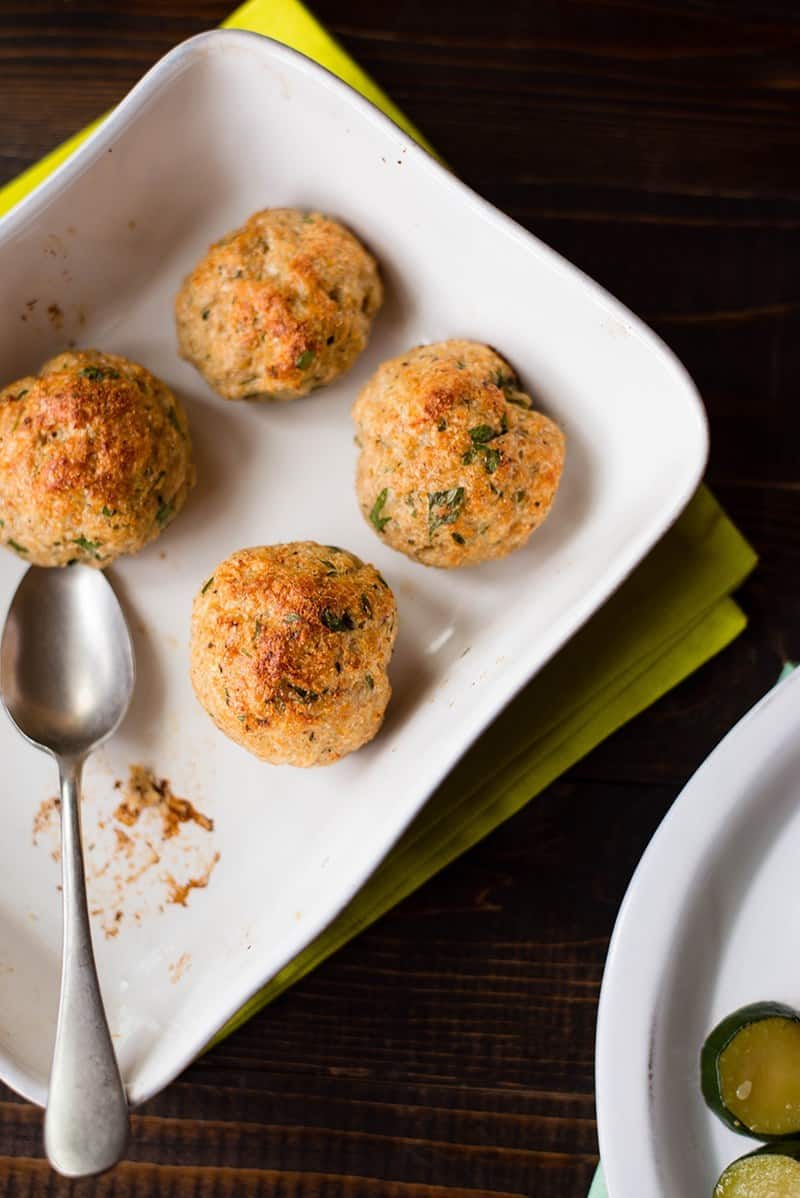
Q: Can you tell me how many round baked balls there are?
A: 4